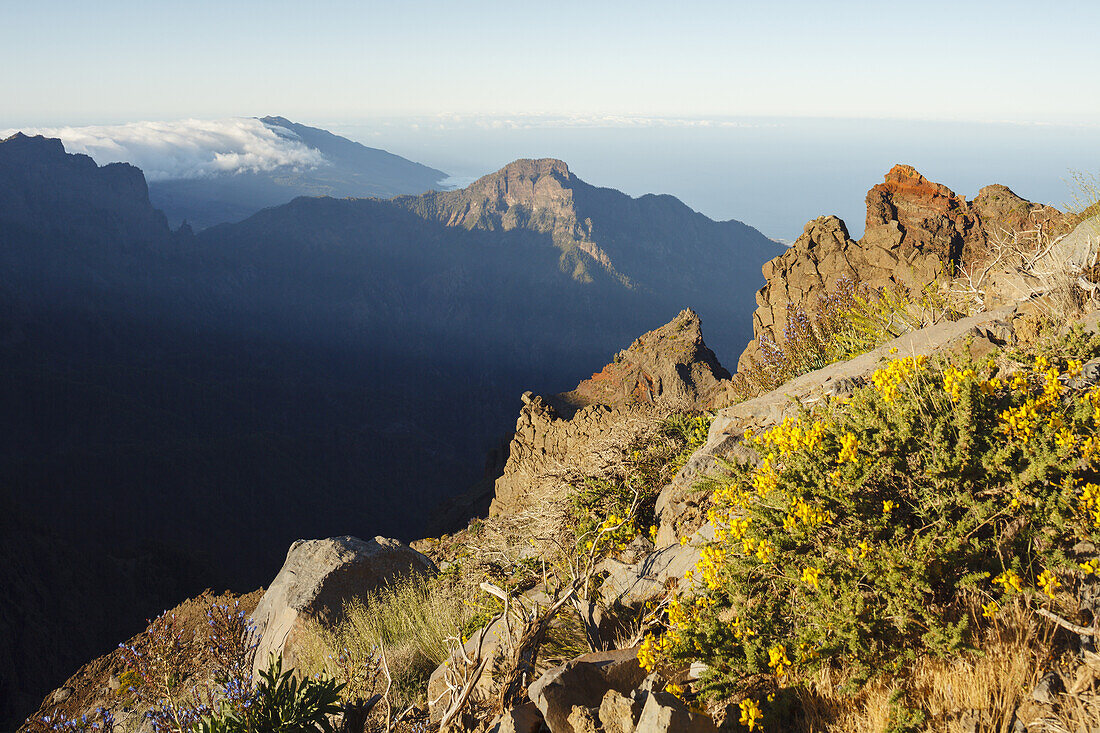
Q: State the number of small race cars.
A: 0